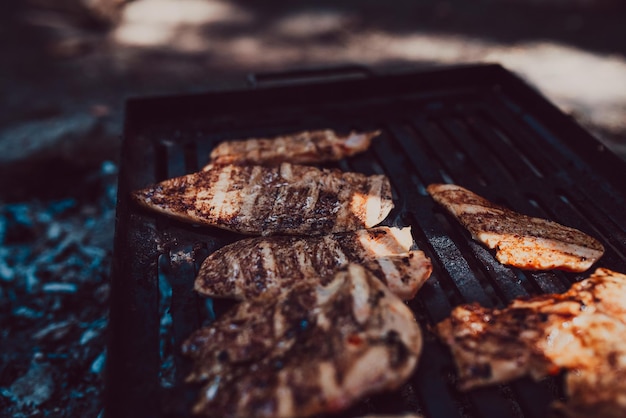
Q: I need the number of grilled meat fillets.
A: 6